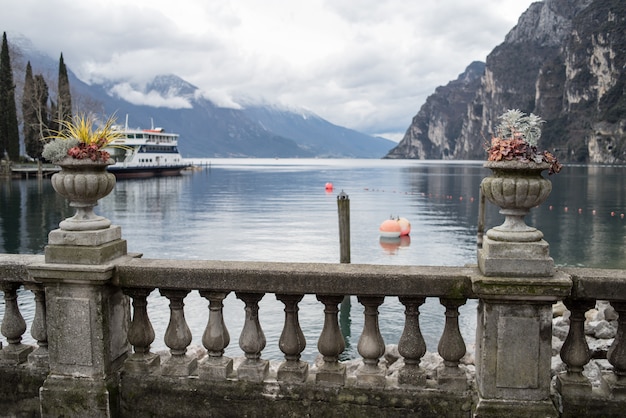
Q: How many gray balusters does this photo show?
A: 13